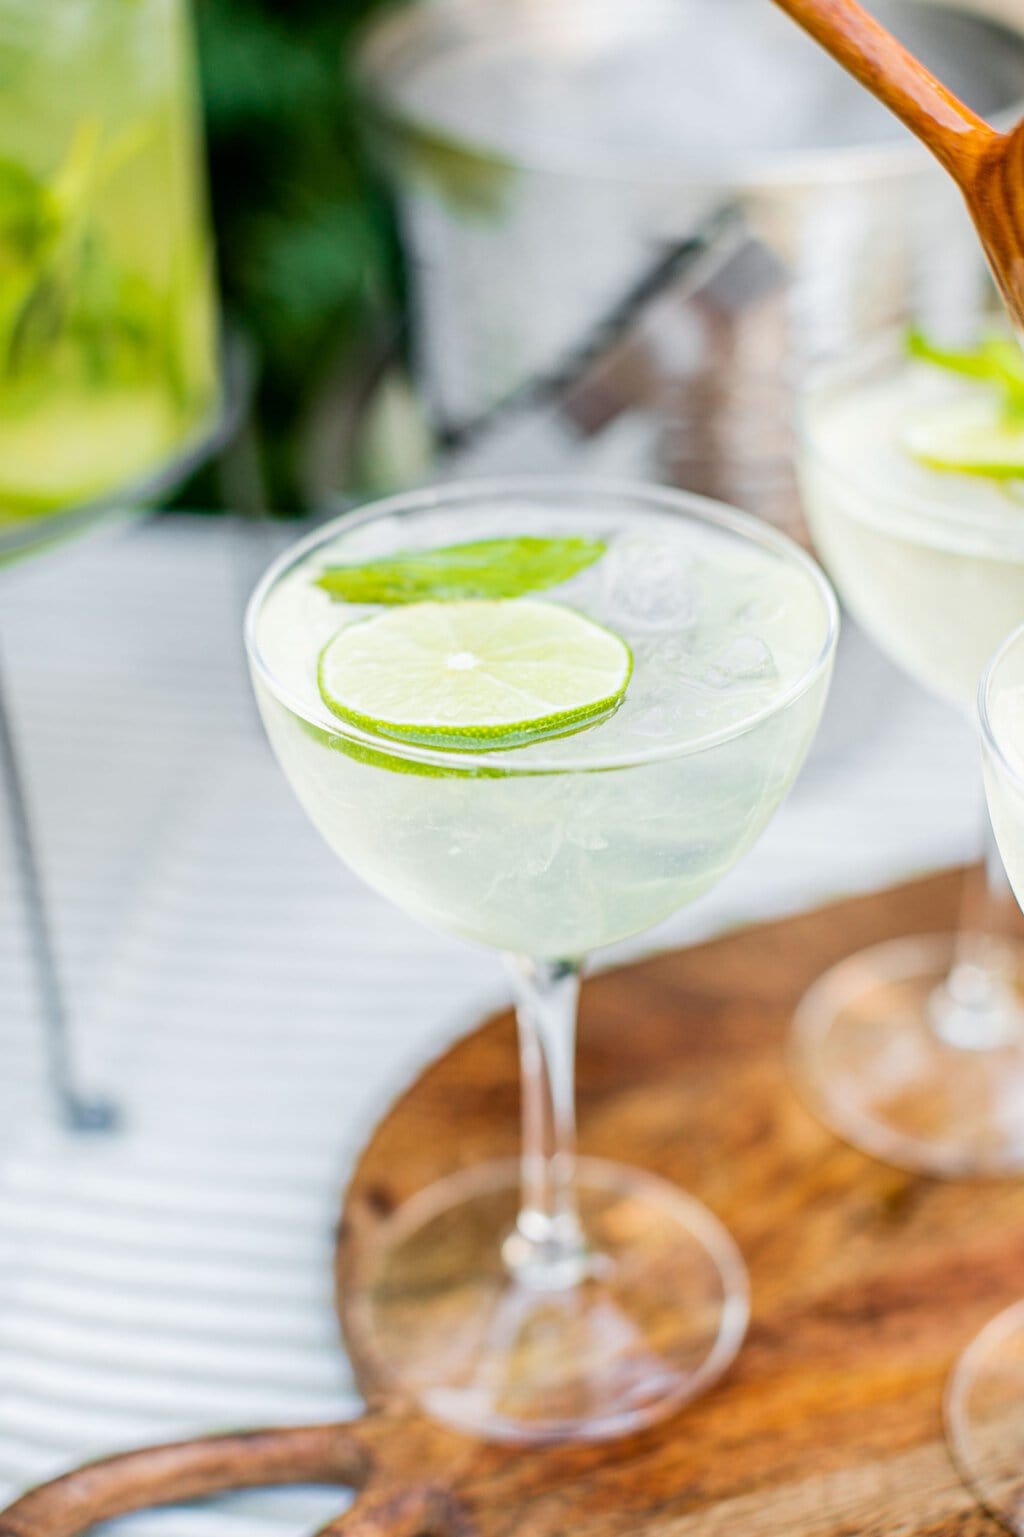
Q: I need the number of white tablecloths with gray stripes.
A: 1